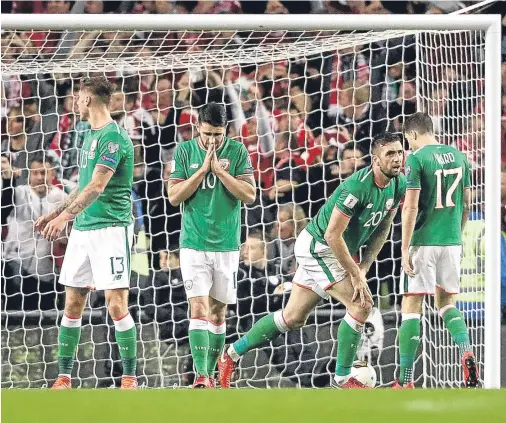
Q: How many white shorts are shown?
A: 4